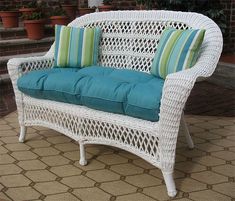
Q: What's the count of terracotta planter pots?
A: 7